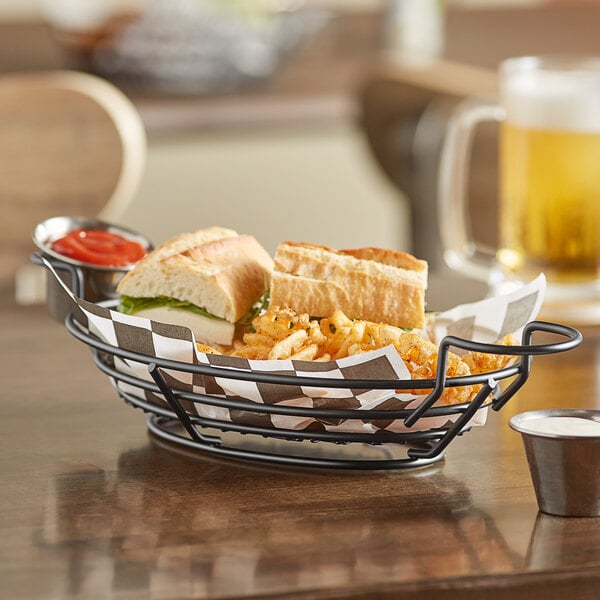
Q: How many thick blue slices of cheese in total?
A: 0